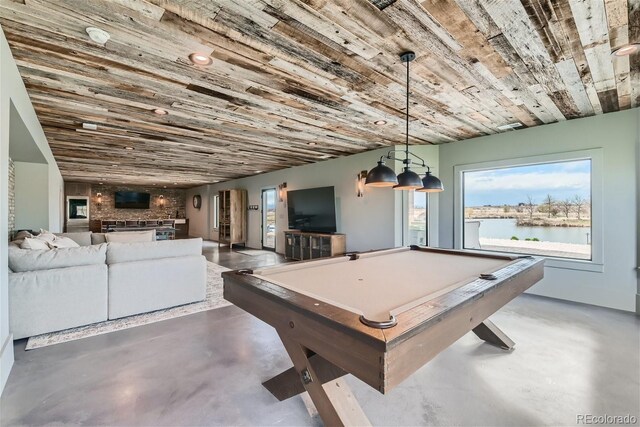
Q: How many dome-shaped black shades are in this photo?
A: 3